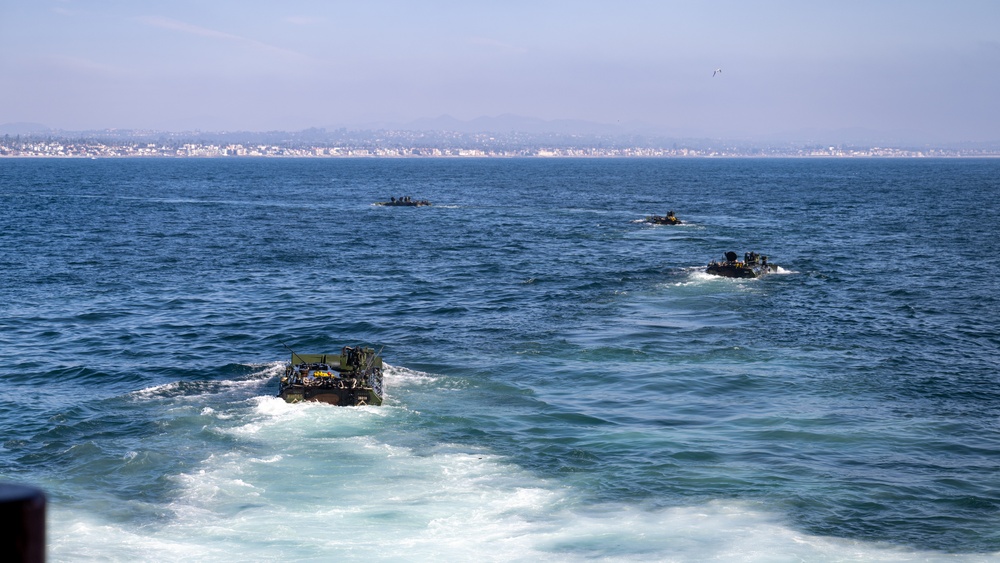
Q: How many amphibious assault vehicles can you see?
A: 4